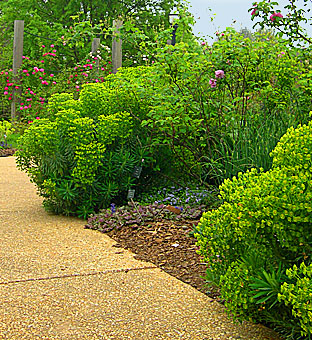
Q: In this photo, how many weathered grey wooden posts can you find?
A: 3